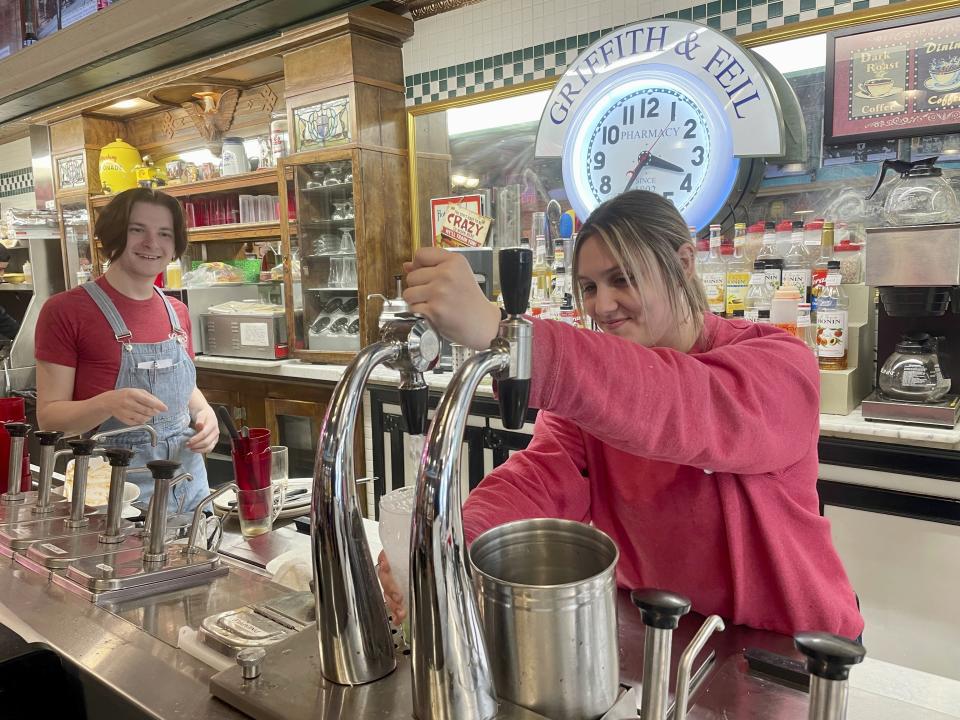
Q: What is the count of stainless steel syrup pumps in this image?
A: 7